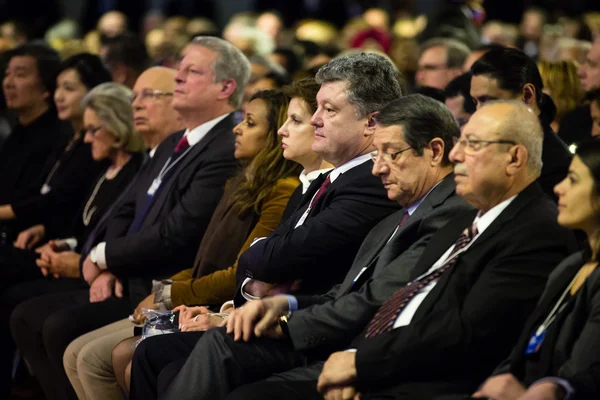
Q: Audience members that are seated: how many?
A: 11